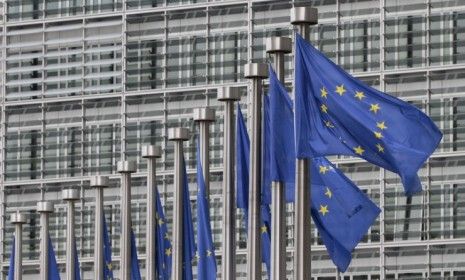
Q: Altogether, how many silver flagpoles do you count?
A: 12